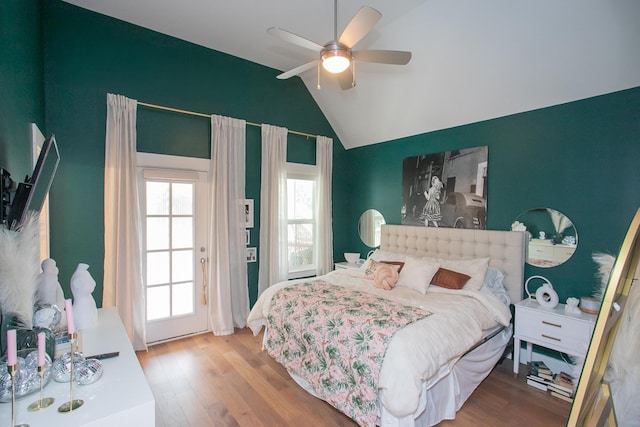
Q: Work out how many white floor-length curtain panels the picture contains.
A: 4